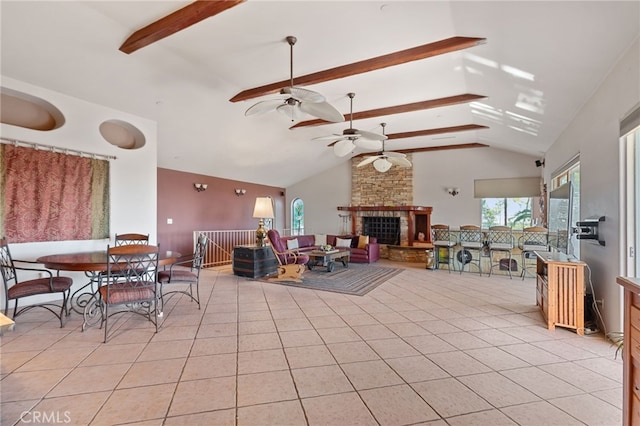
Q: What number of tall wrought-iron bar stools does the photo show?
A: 4